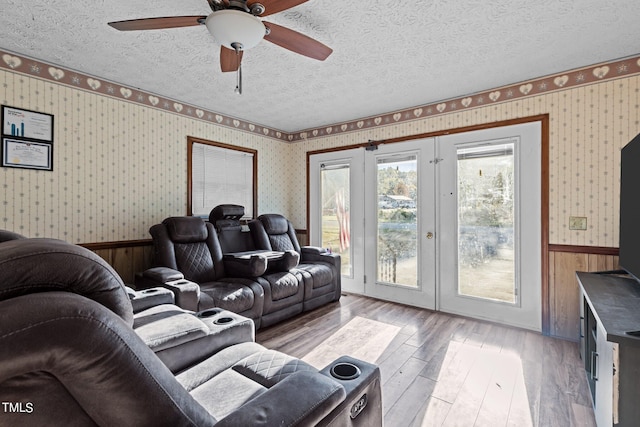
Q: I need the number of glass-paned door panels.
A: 3